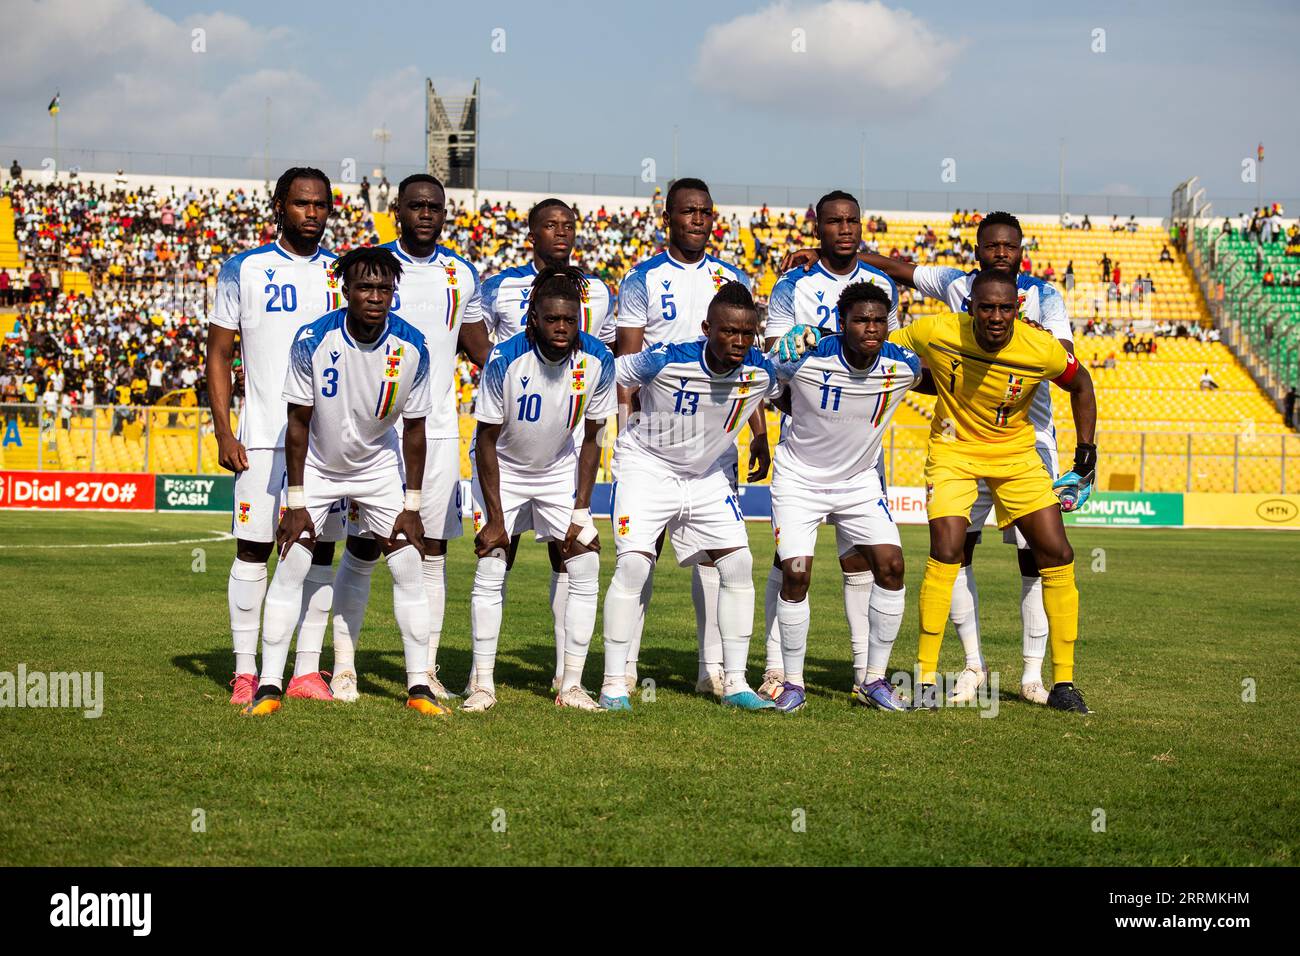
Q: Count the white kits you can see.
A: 10